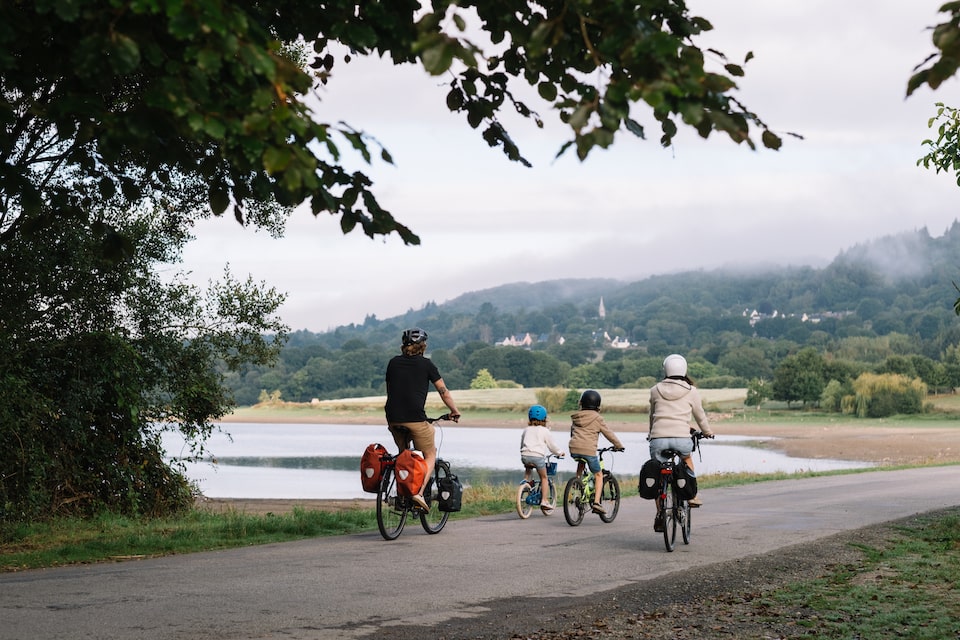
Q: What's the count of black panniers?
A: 3